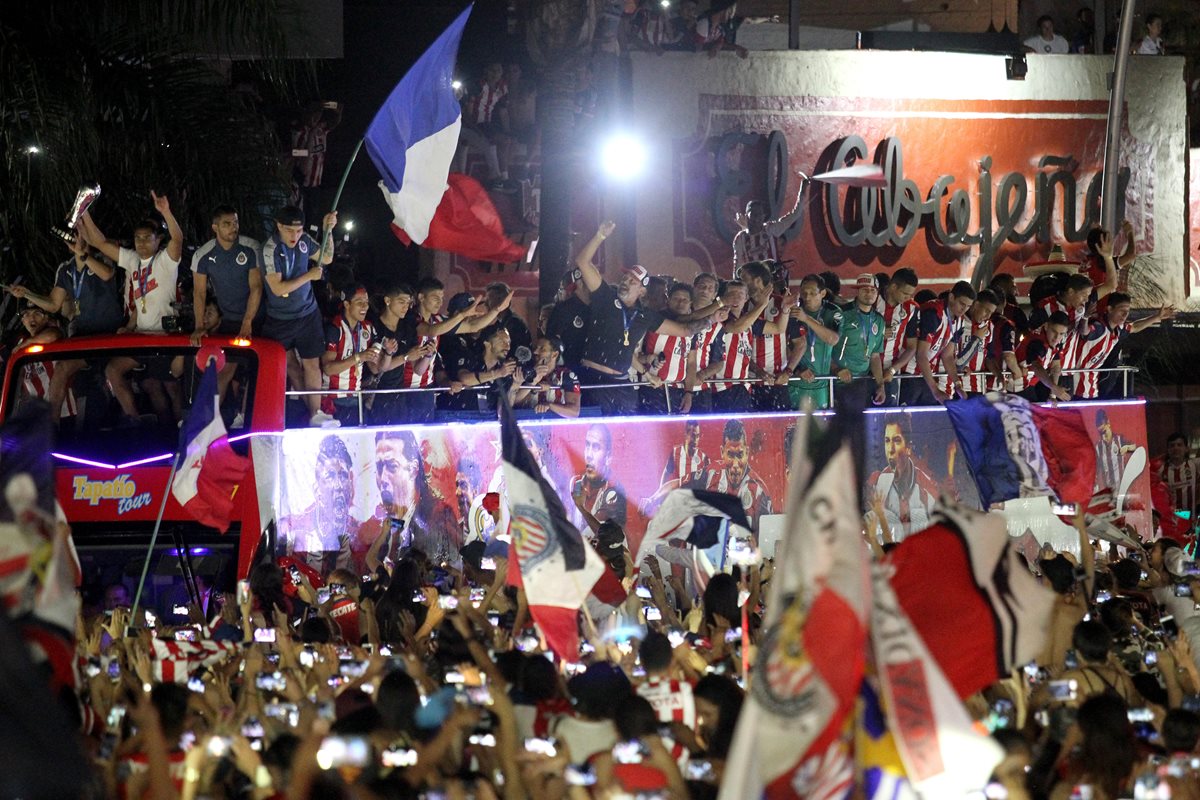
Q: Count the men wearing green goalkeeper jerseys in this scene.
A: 2